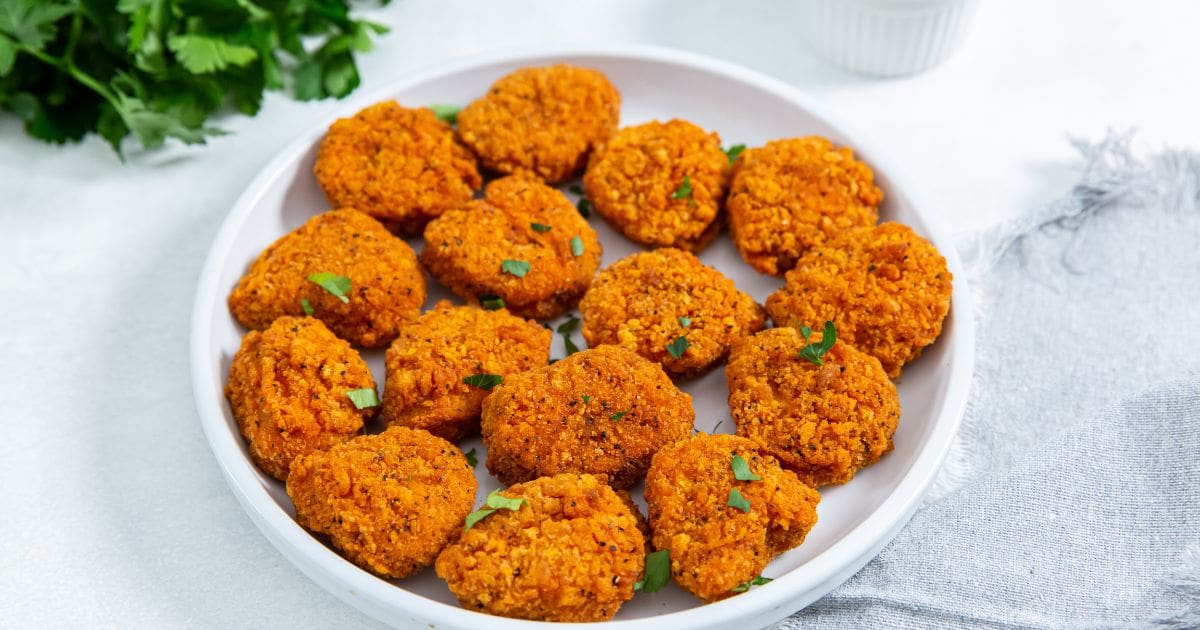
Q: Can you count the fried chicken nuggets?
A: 15